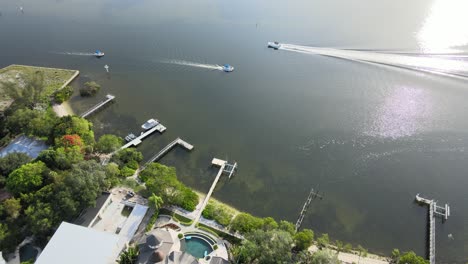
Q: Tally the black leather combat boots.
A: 0